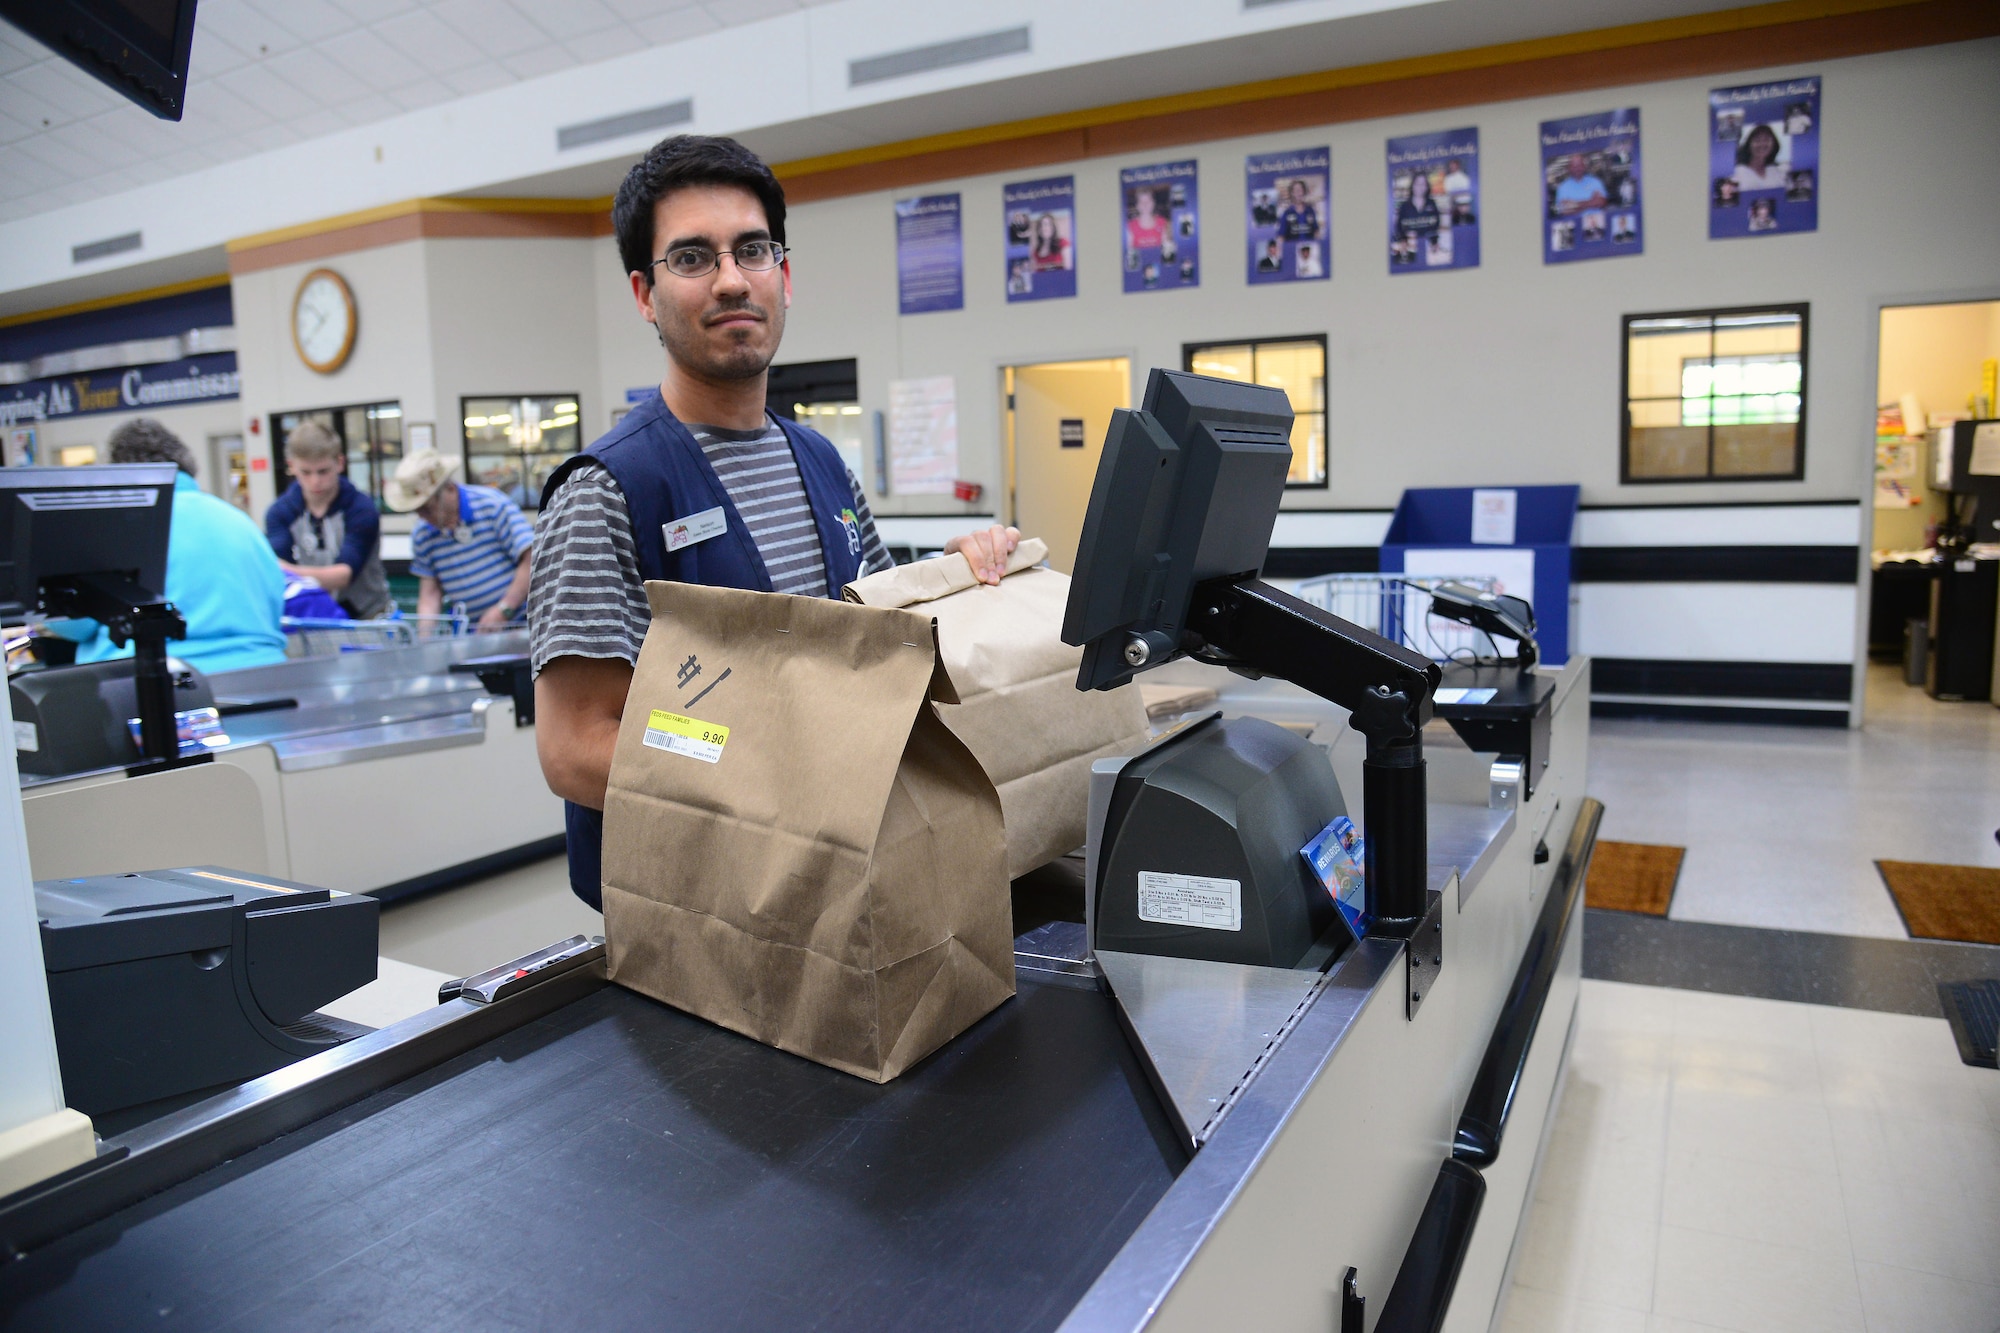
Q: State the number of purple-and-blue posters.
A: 7